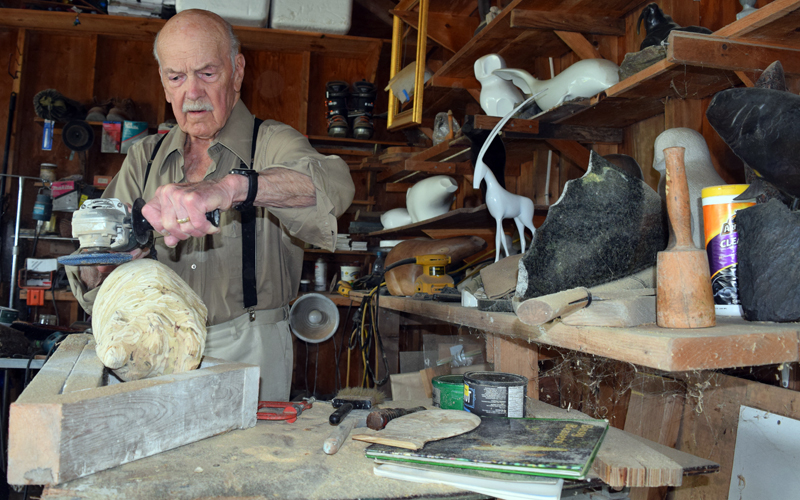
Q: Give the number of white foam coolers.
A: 2